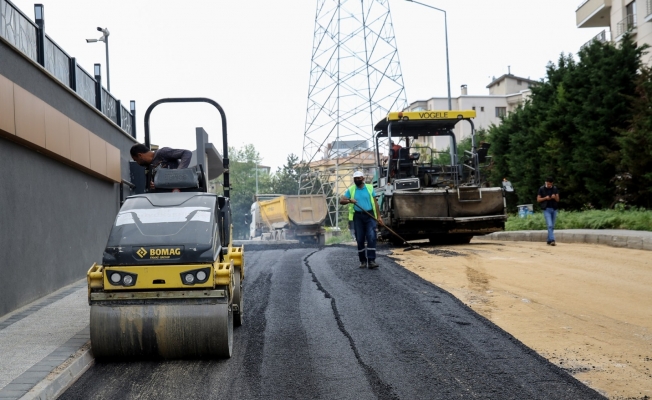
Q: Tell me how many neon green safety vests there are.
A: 1